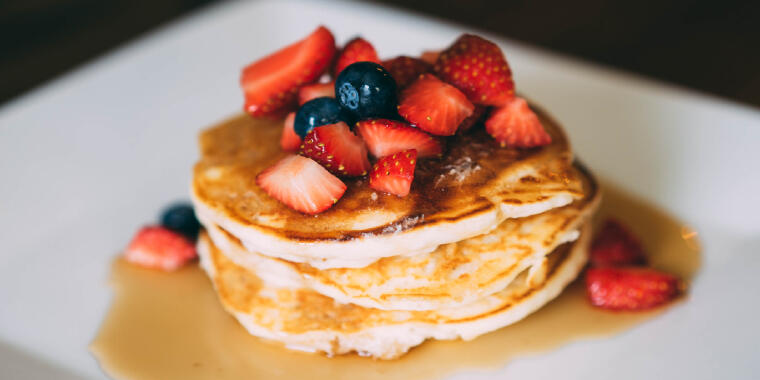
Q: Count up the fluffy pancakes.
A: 3